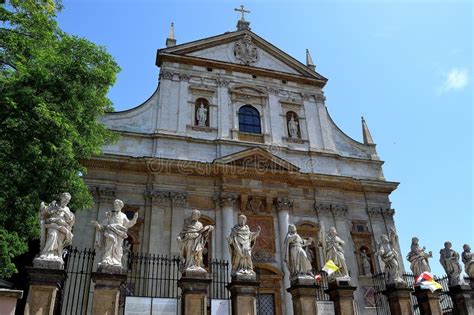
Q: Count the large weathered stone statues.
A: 10